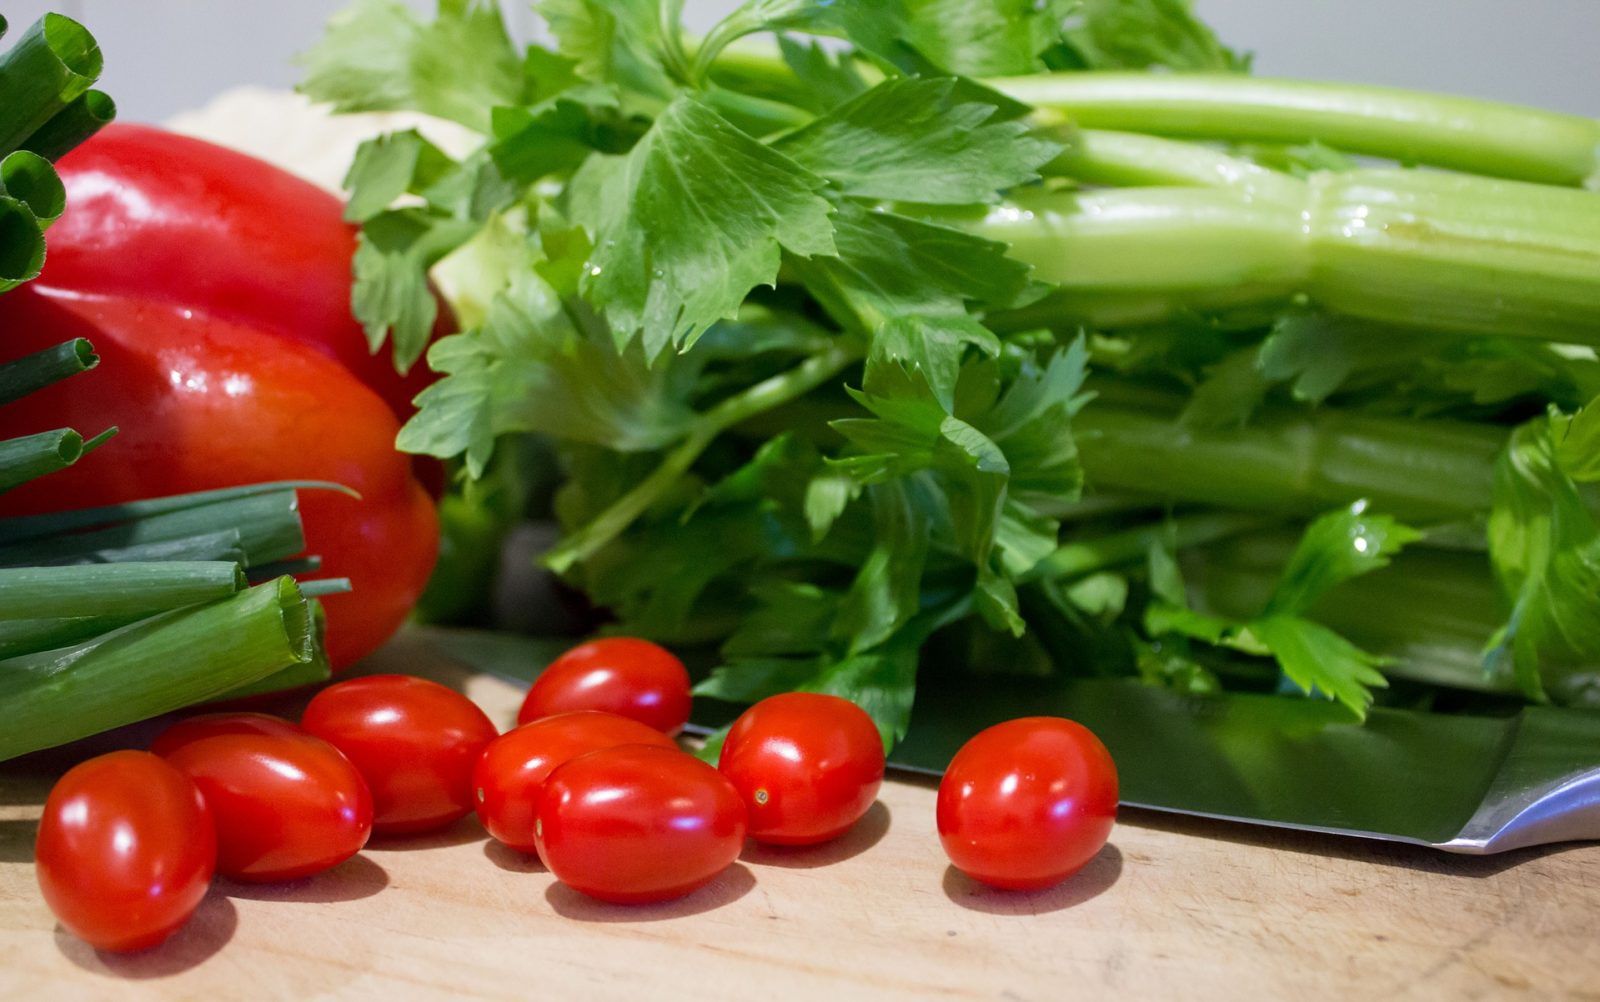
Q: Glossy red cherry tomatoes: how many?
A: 8